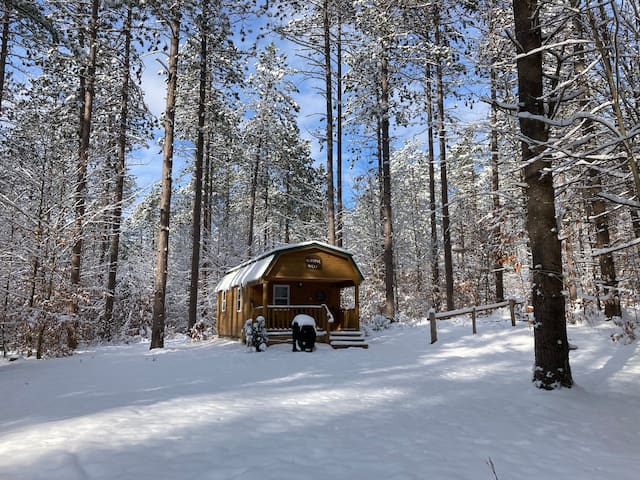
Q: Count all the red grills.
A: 0